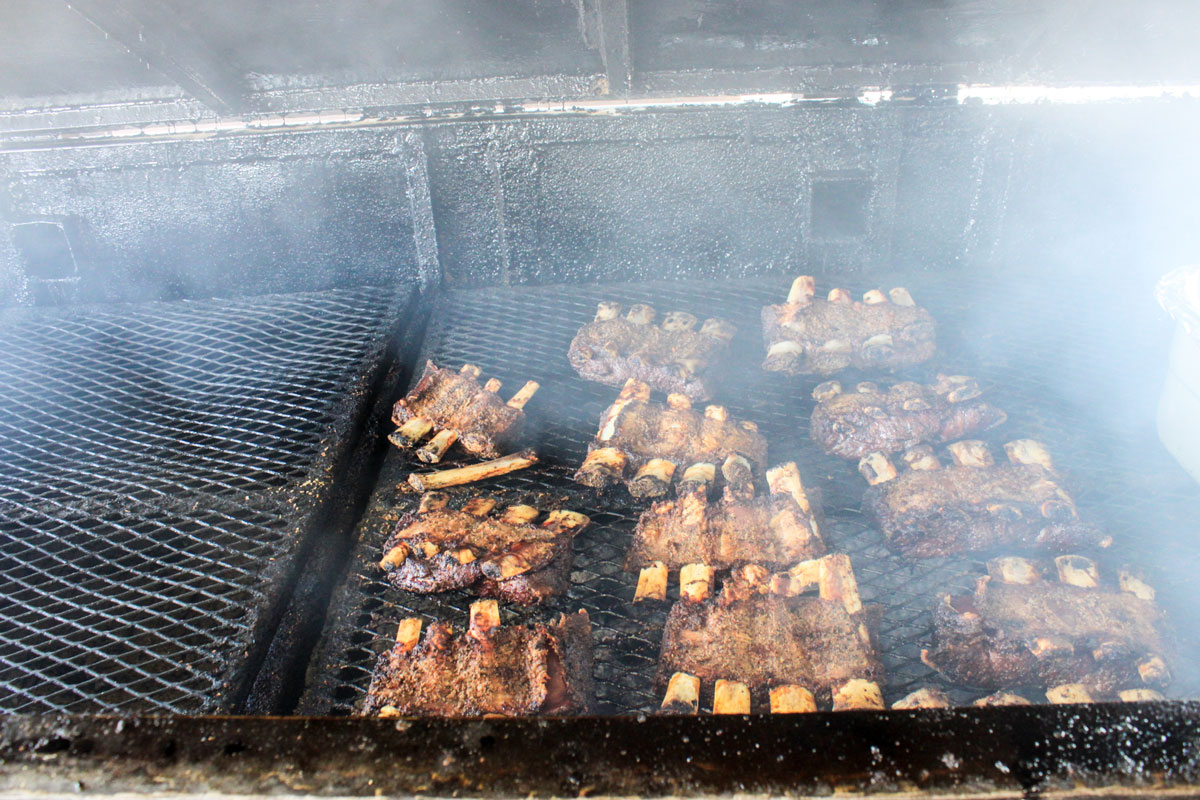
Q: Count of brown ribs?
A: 11